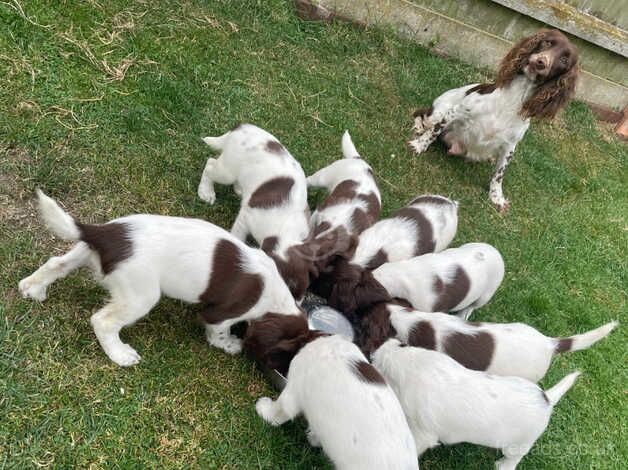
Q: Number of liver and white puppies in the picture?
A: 8